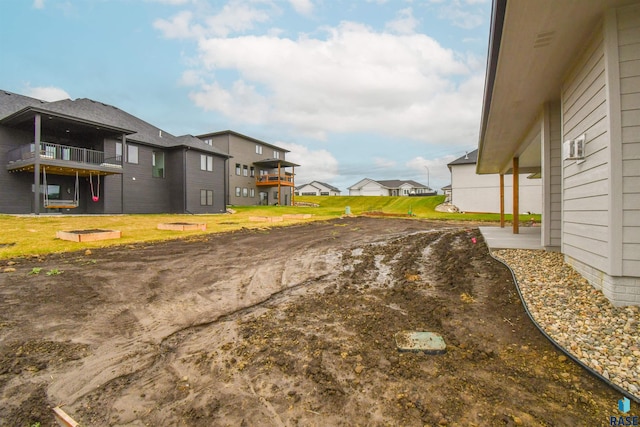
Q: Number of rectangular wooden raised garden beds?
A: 4